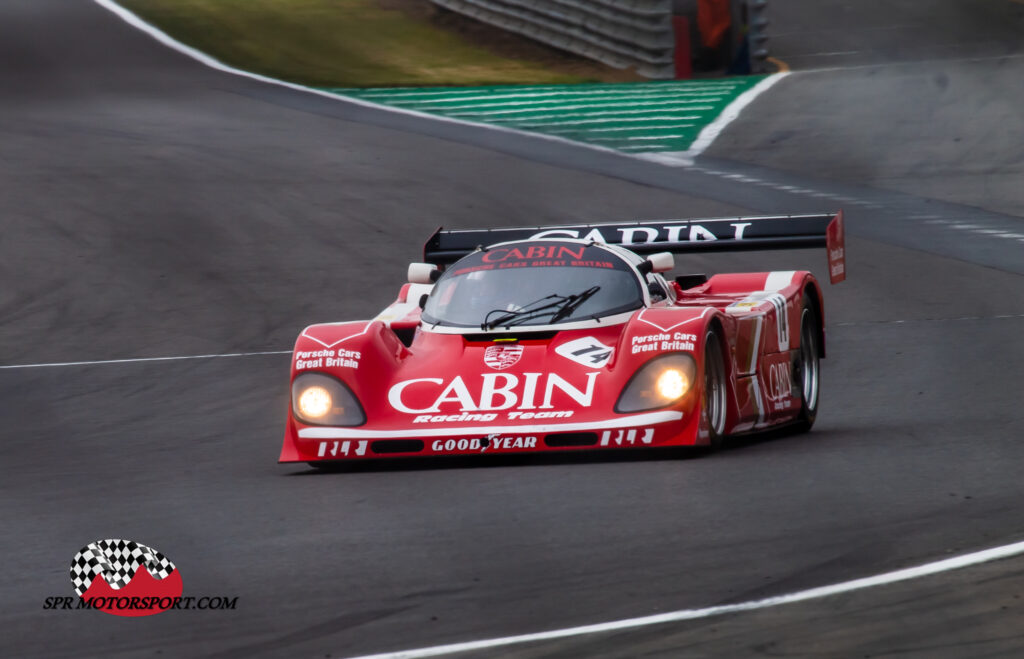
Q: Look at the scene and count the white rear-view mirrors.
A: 2